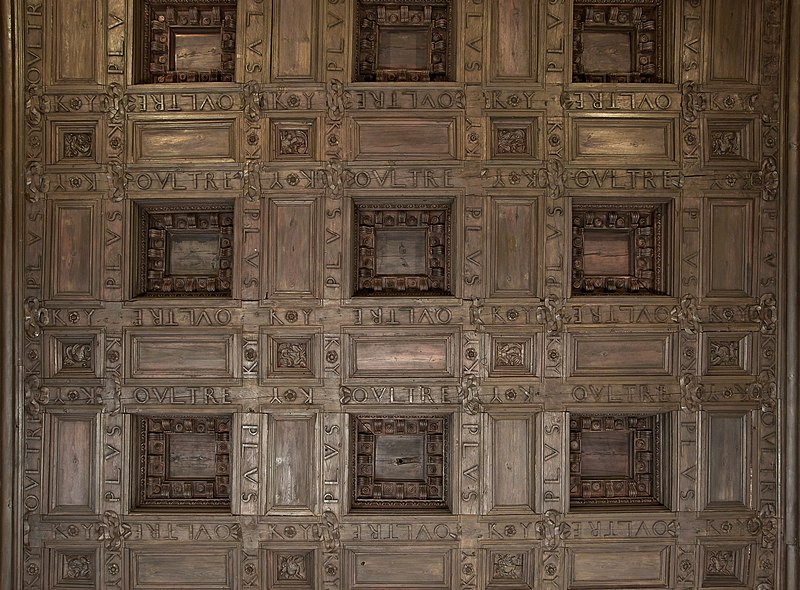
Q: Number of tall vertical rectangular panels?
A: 12